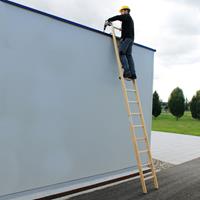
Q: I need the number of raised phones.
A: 0